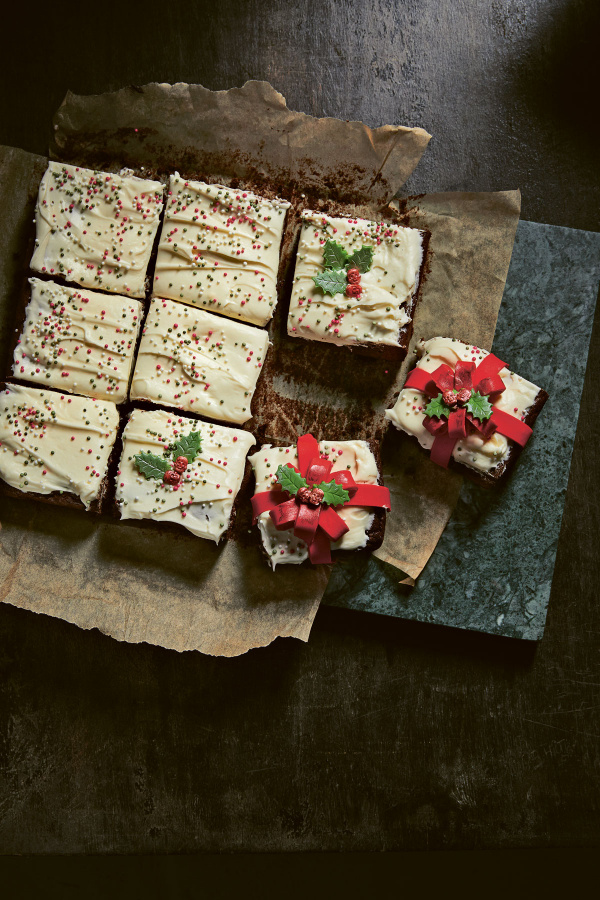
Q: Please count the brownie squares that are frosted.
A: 9